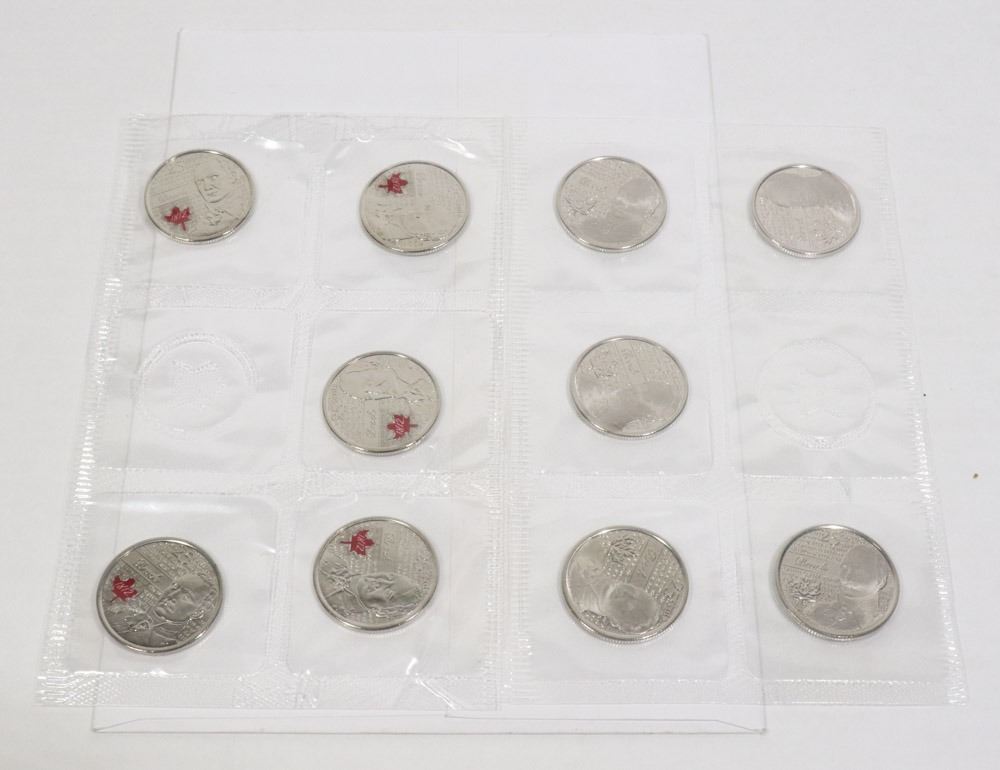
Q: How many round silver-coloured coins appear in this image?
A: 10